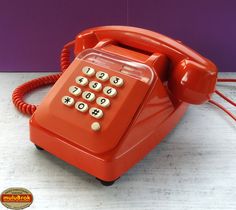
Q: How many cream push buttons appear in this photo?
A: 13